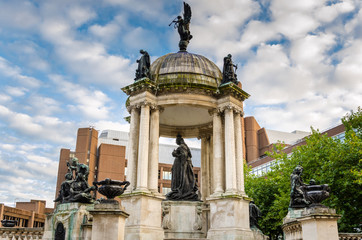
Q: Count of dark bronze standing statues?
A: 4